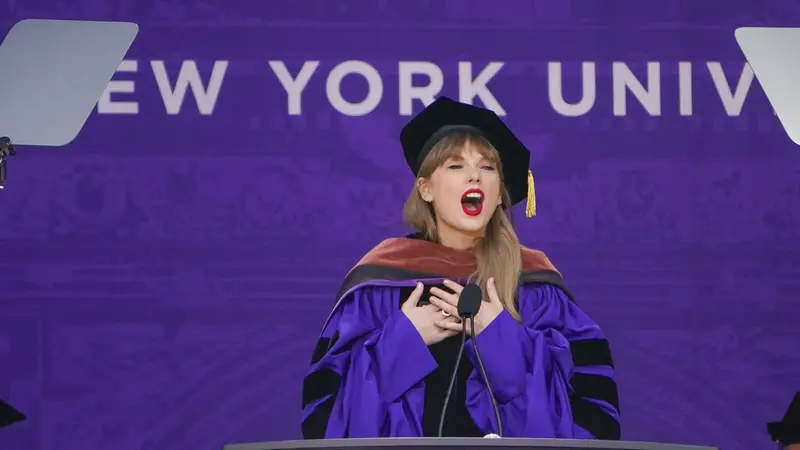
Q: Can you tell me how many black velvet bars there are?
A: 6